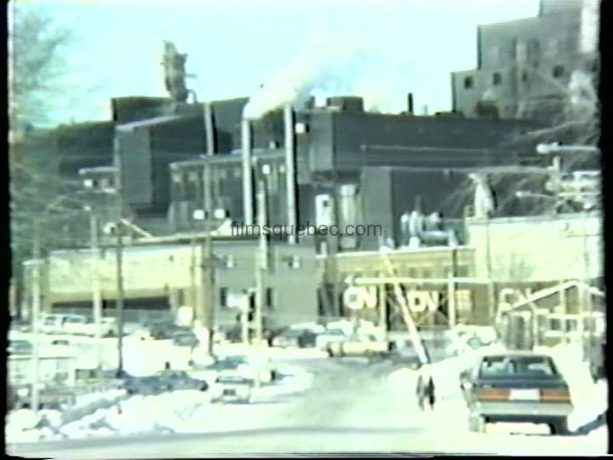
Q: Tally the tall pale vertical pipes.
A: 2